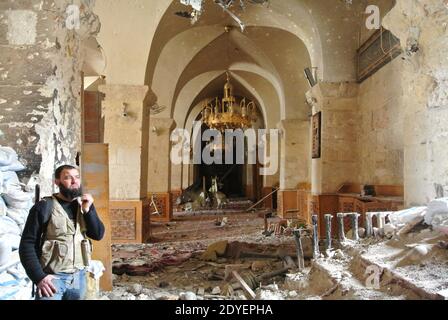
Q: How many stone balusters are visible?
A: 7